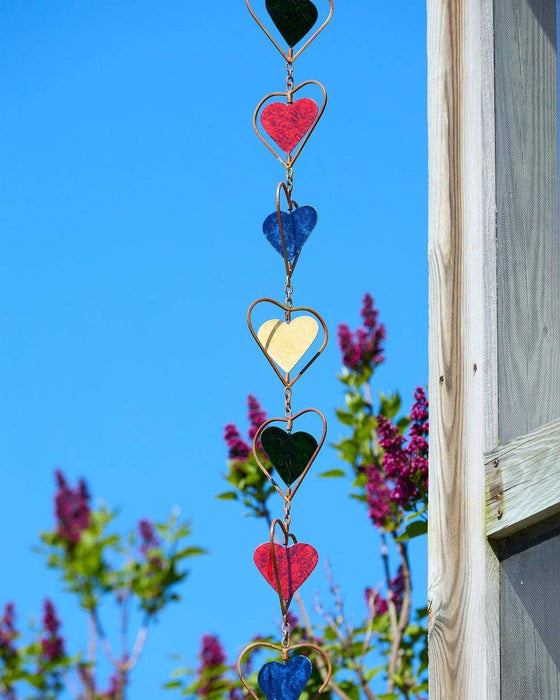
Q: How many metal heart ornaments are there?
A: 7